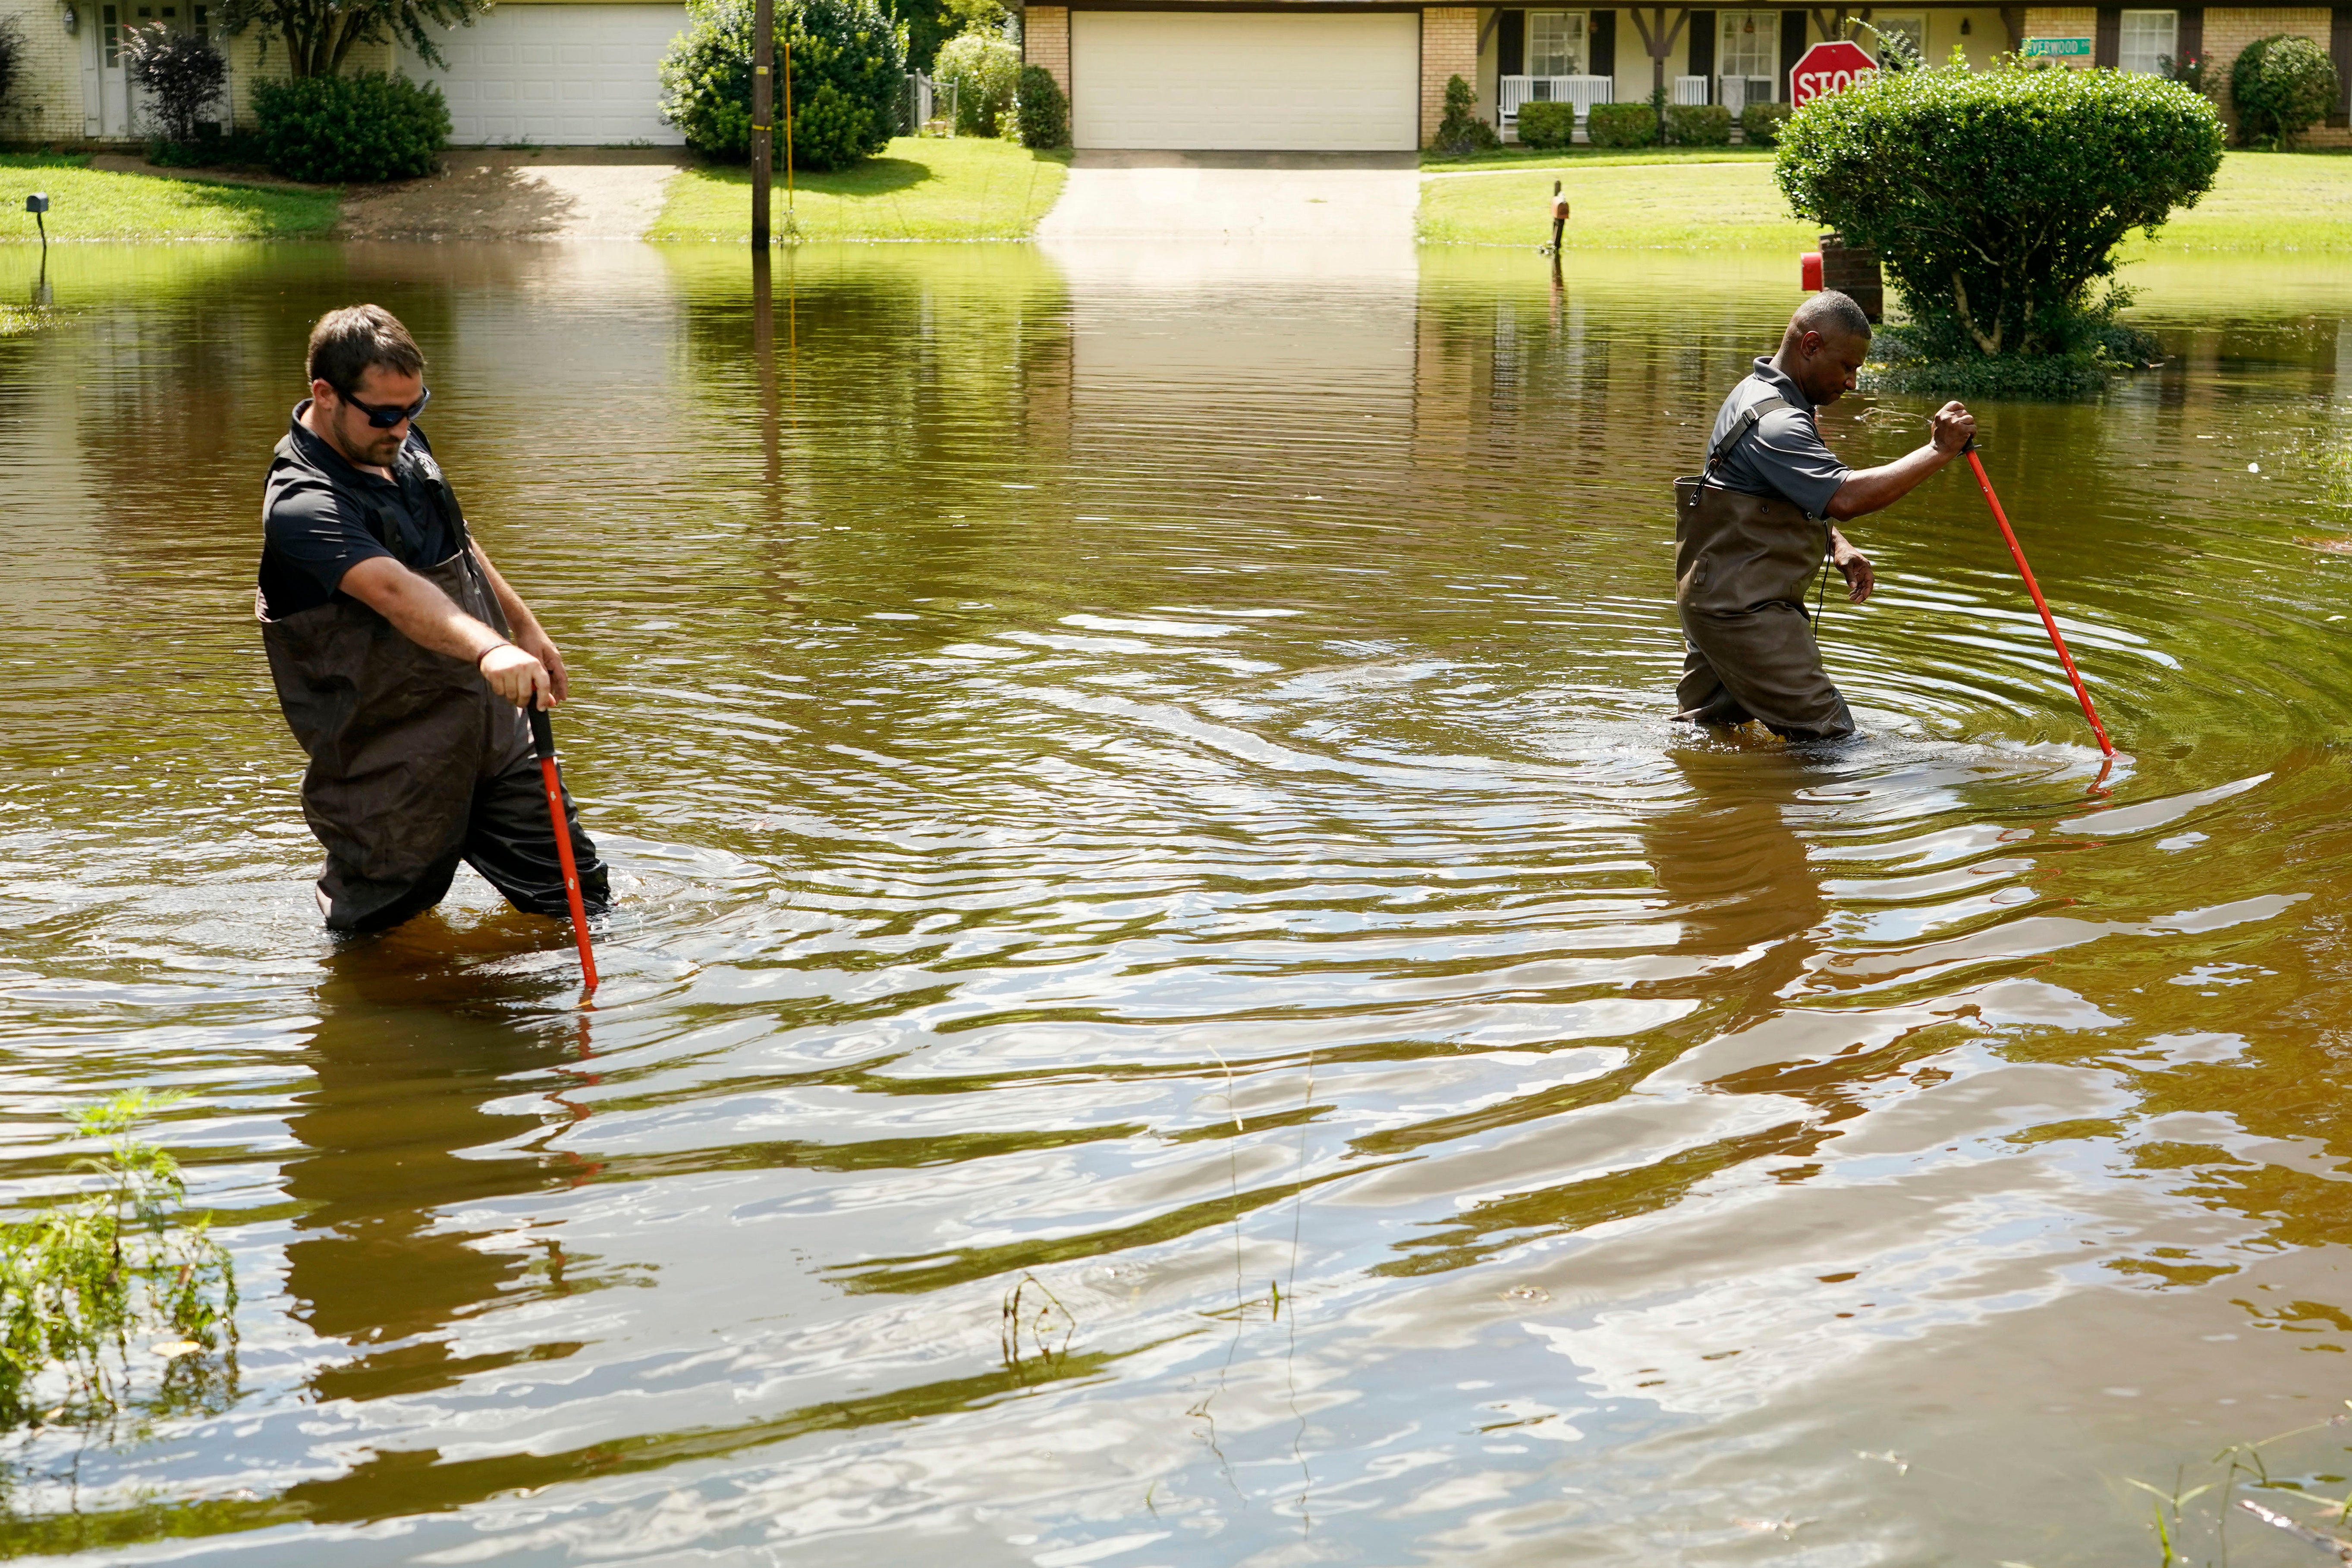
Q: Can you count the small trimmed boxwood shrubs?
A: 4